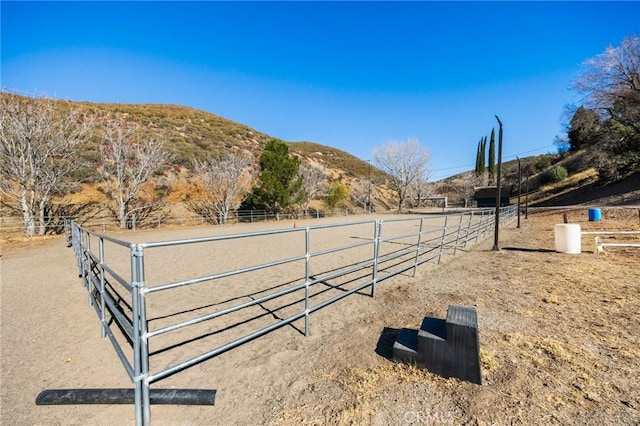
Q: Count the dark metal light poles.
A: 3